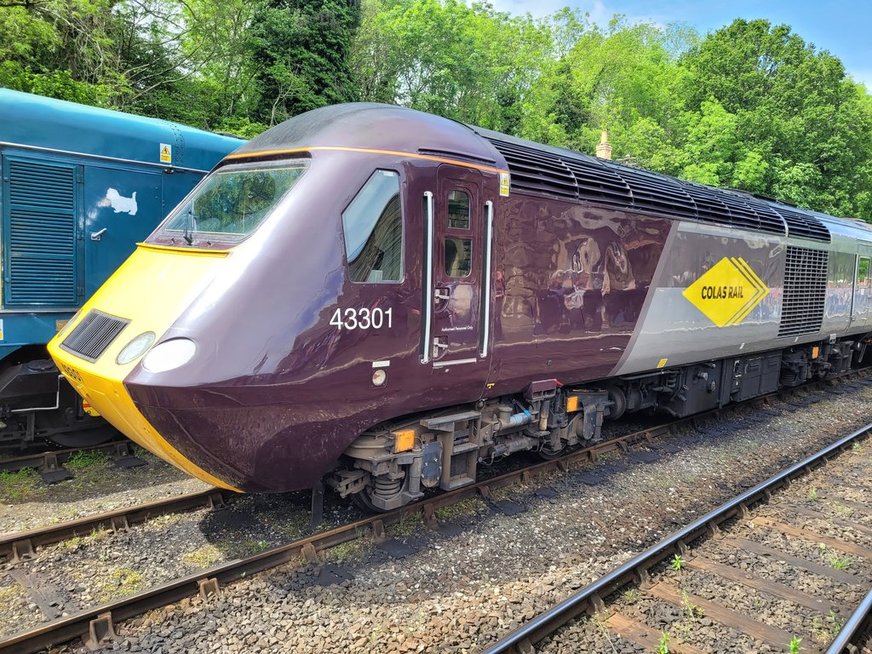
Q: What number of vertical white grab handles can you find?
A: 2